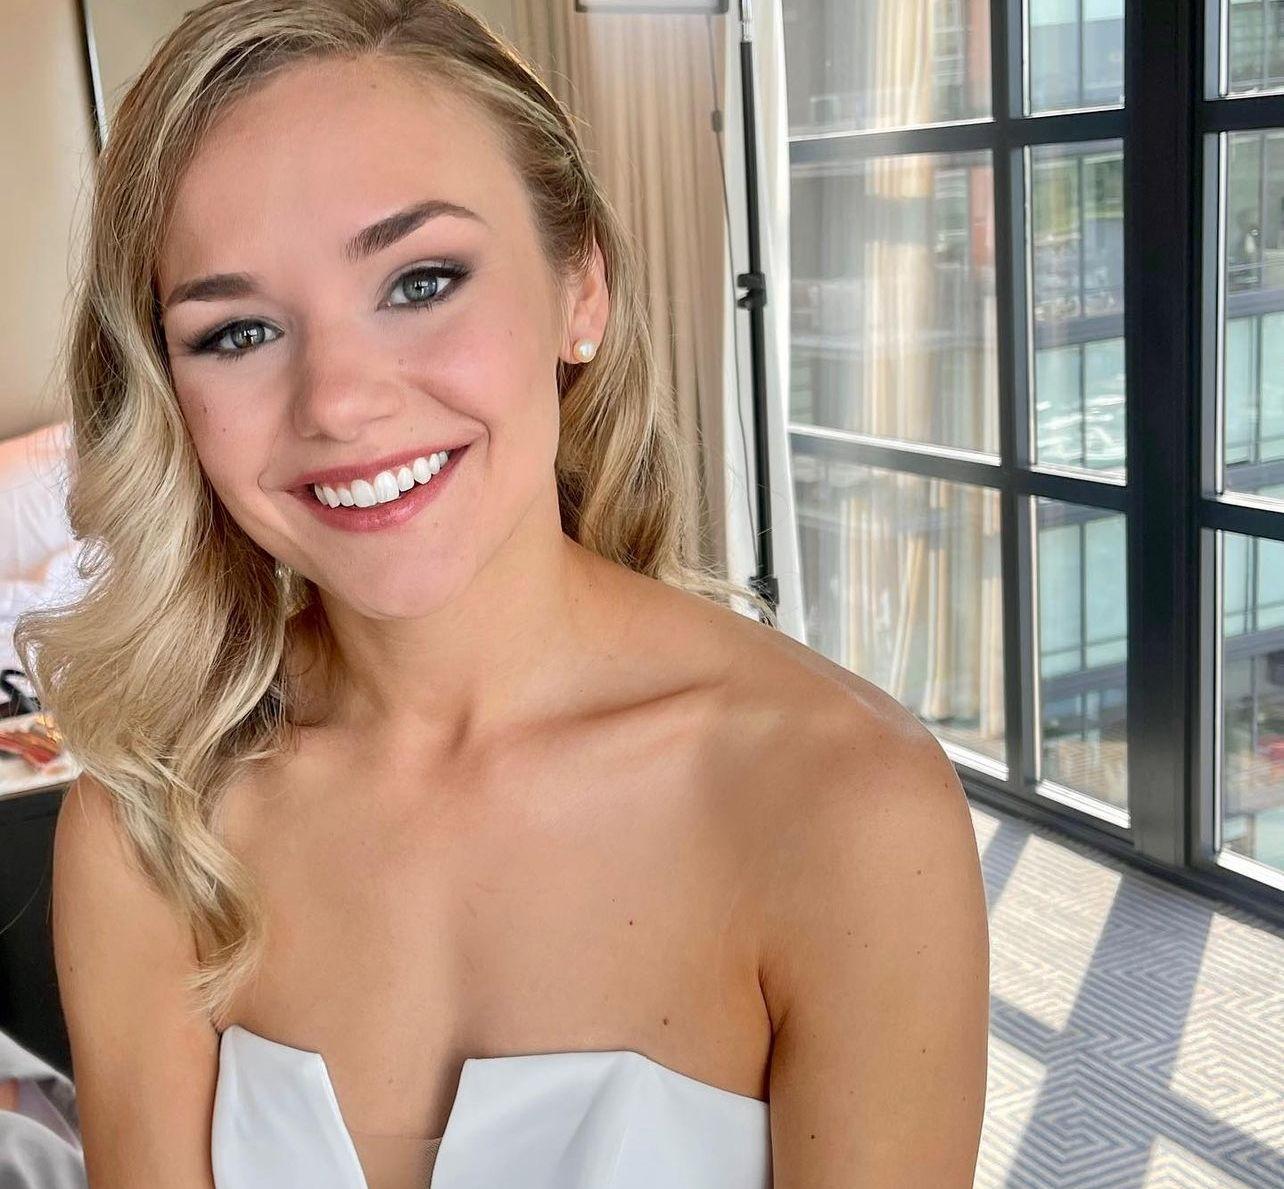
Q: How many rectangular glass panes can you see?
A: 9